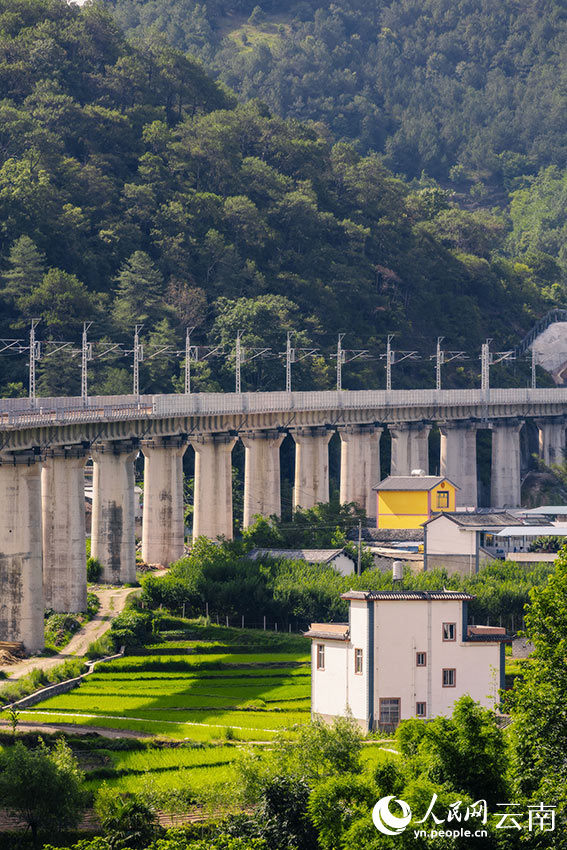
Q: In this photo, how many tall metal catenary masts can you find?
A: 11